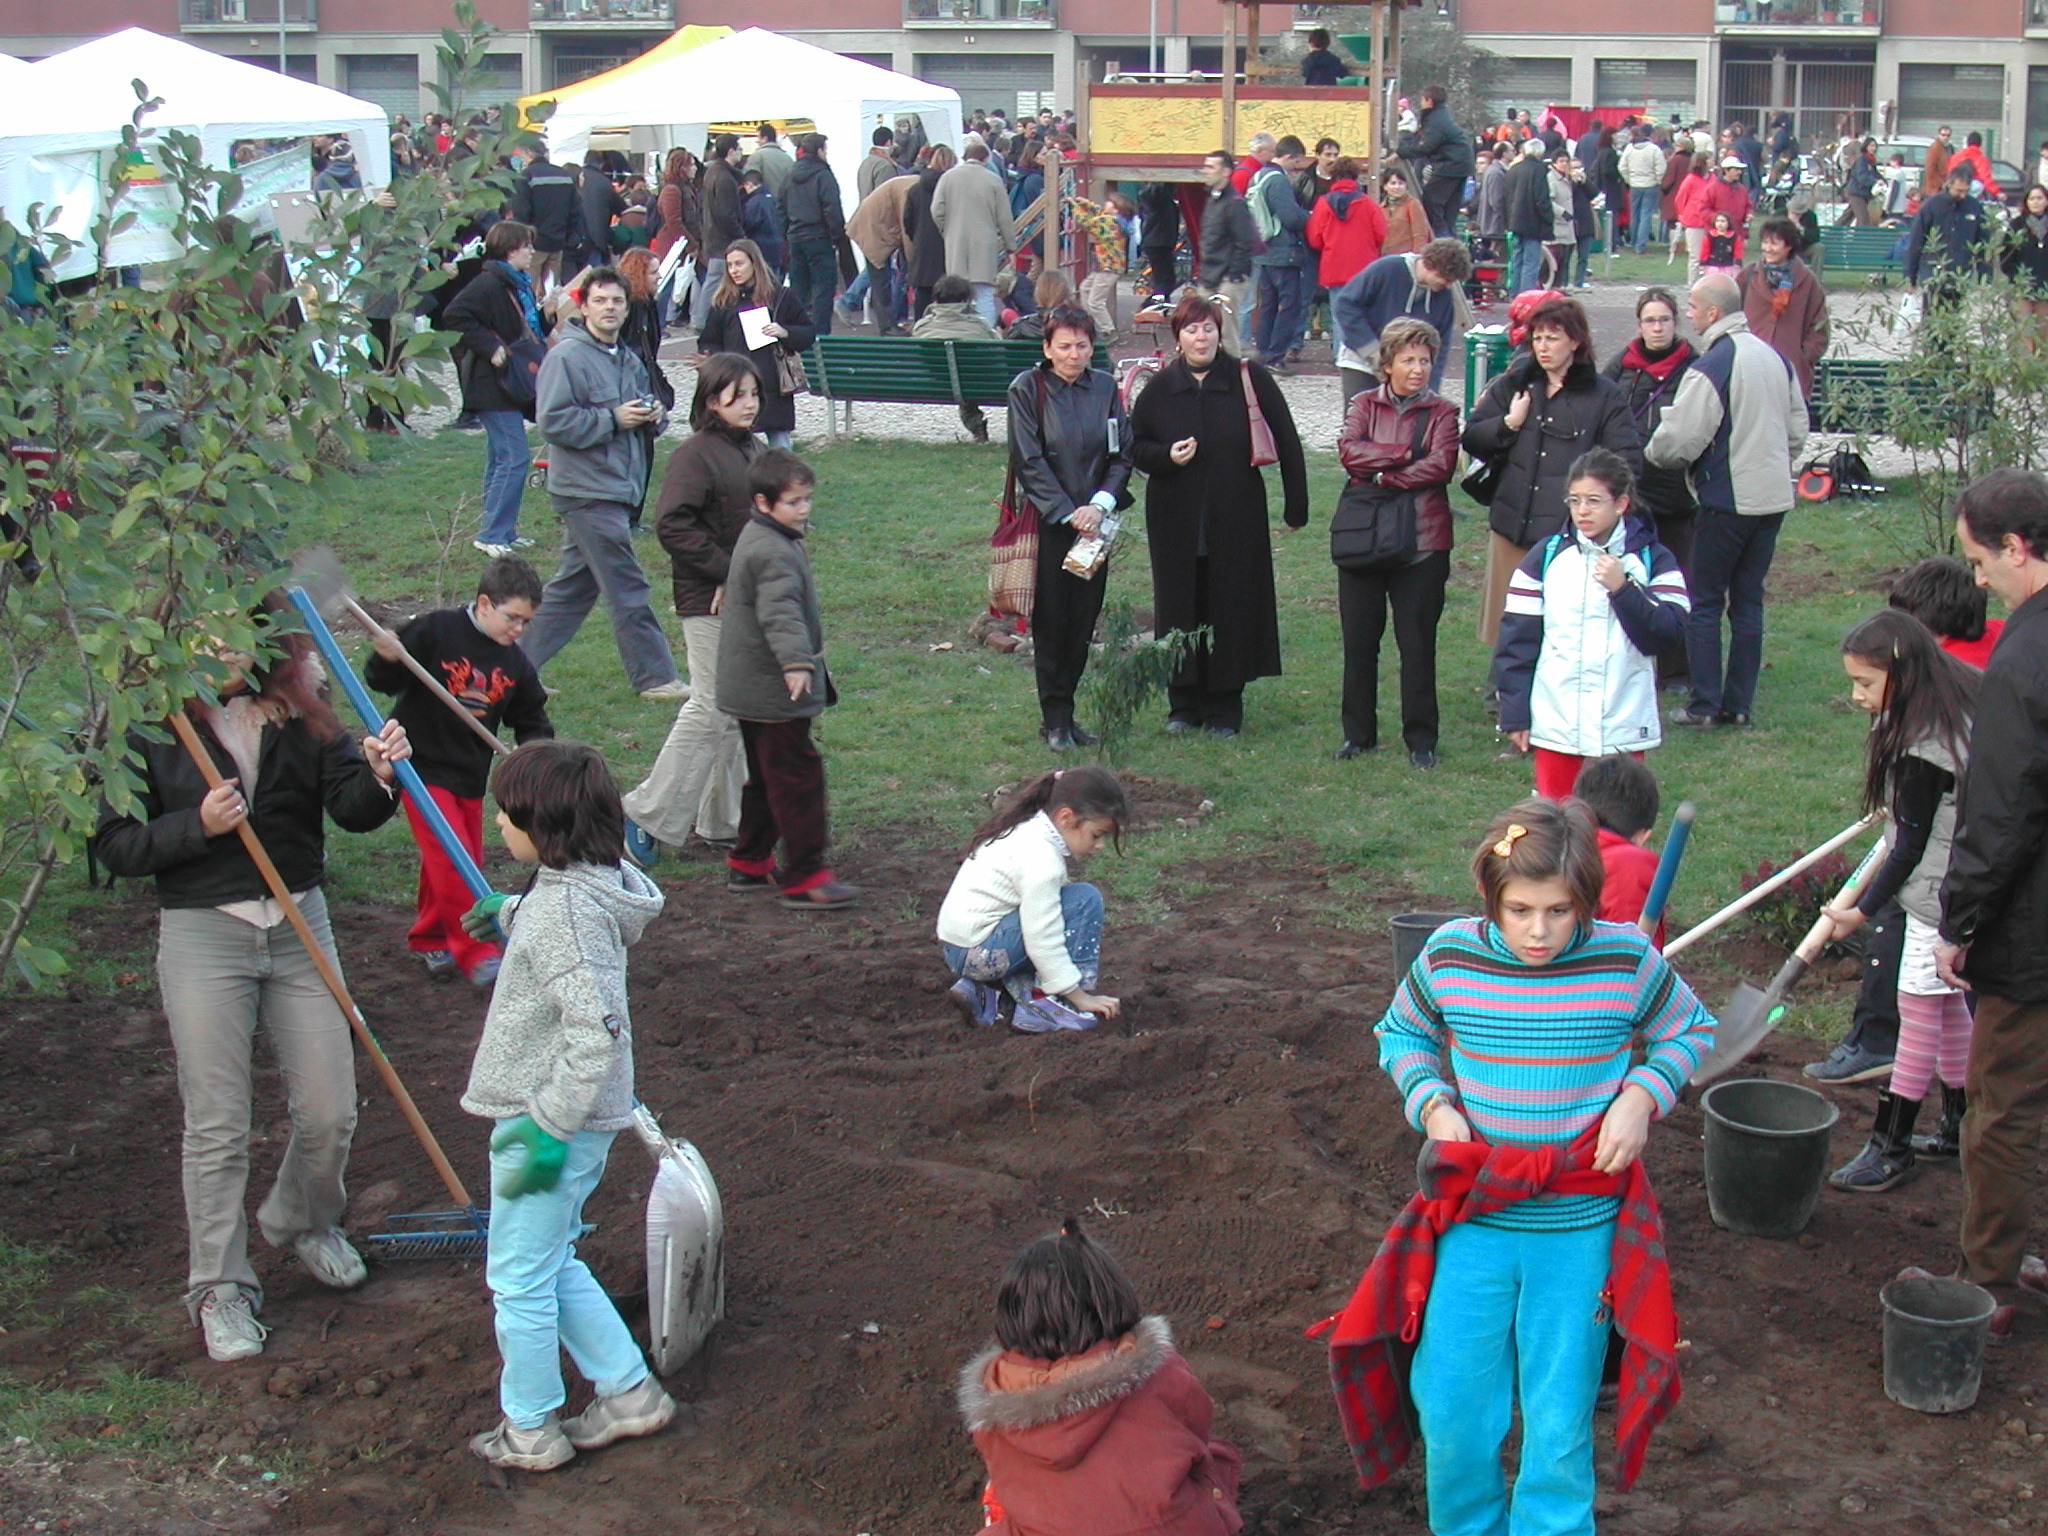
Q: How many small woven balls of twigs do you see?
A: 0